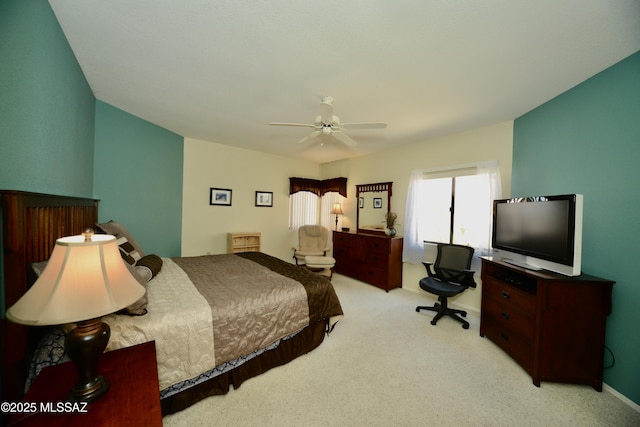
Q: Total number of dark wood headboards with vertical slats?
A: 1